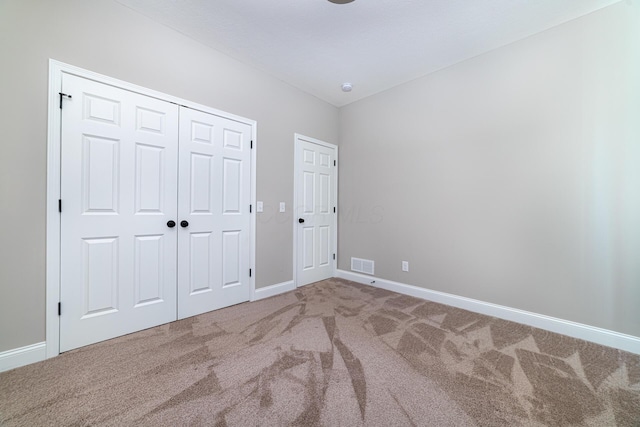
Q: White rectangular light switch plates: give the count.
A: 2